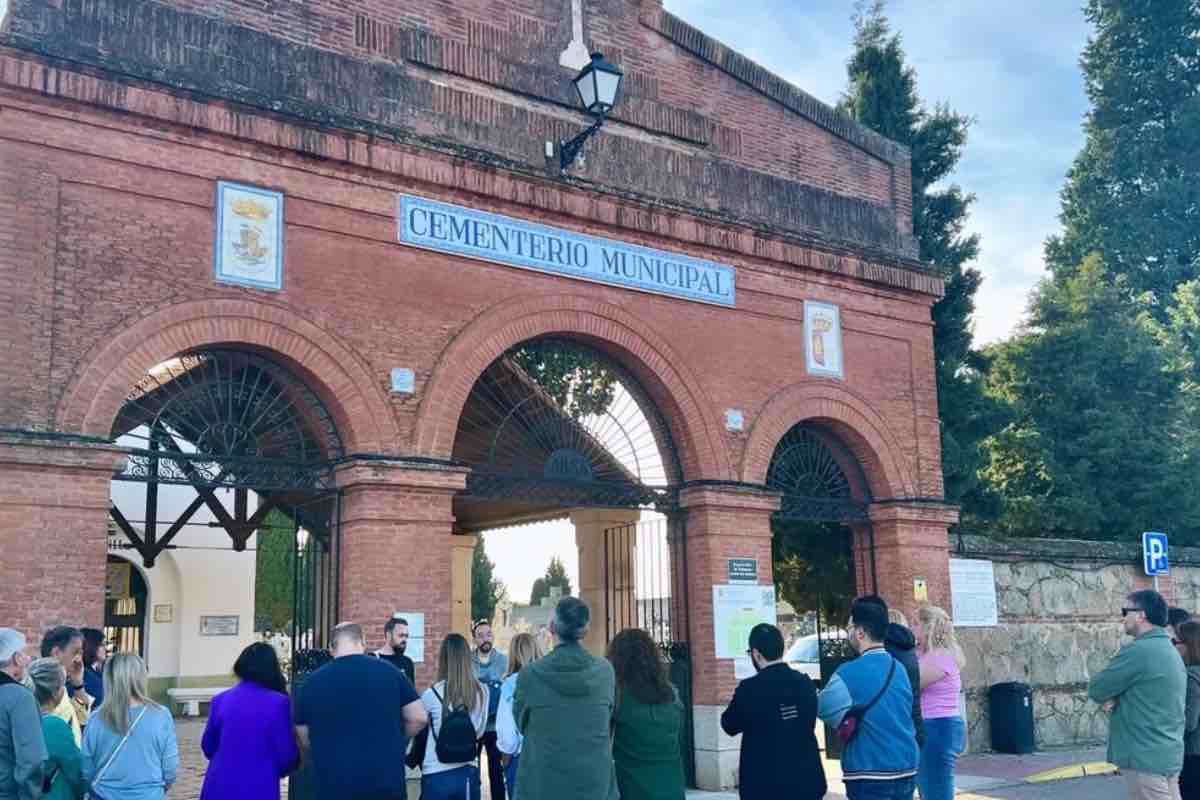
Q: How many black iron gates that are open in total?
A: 3